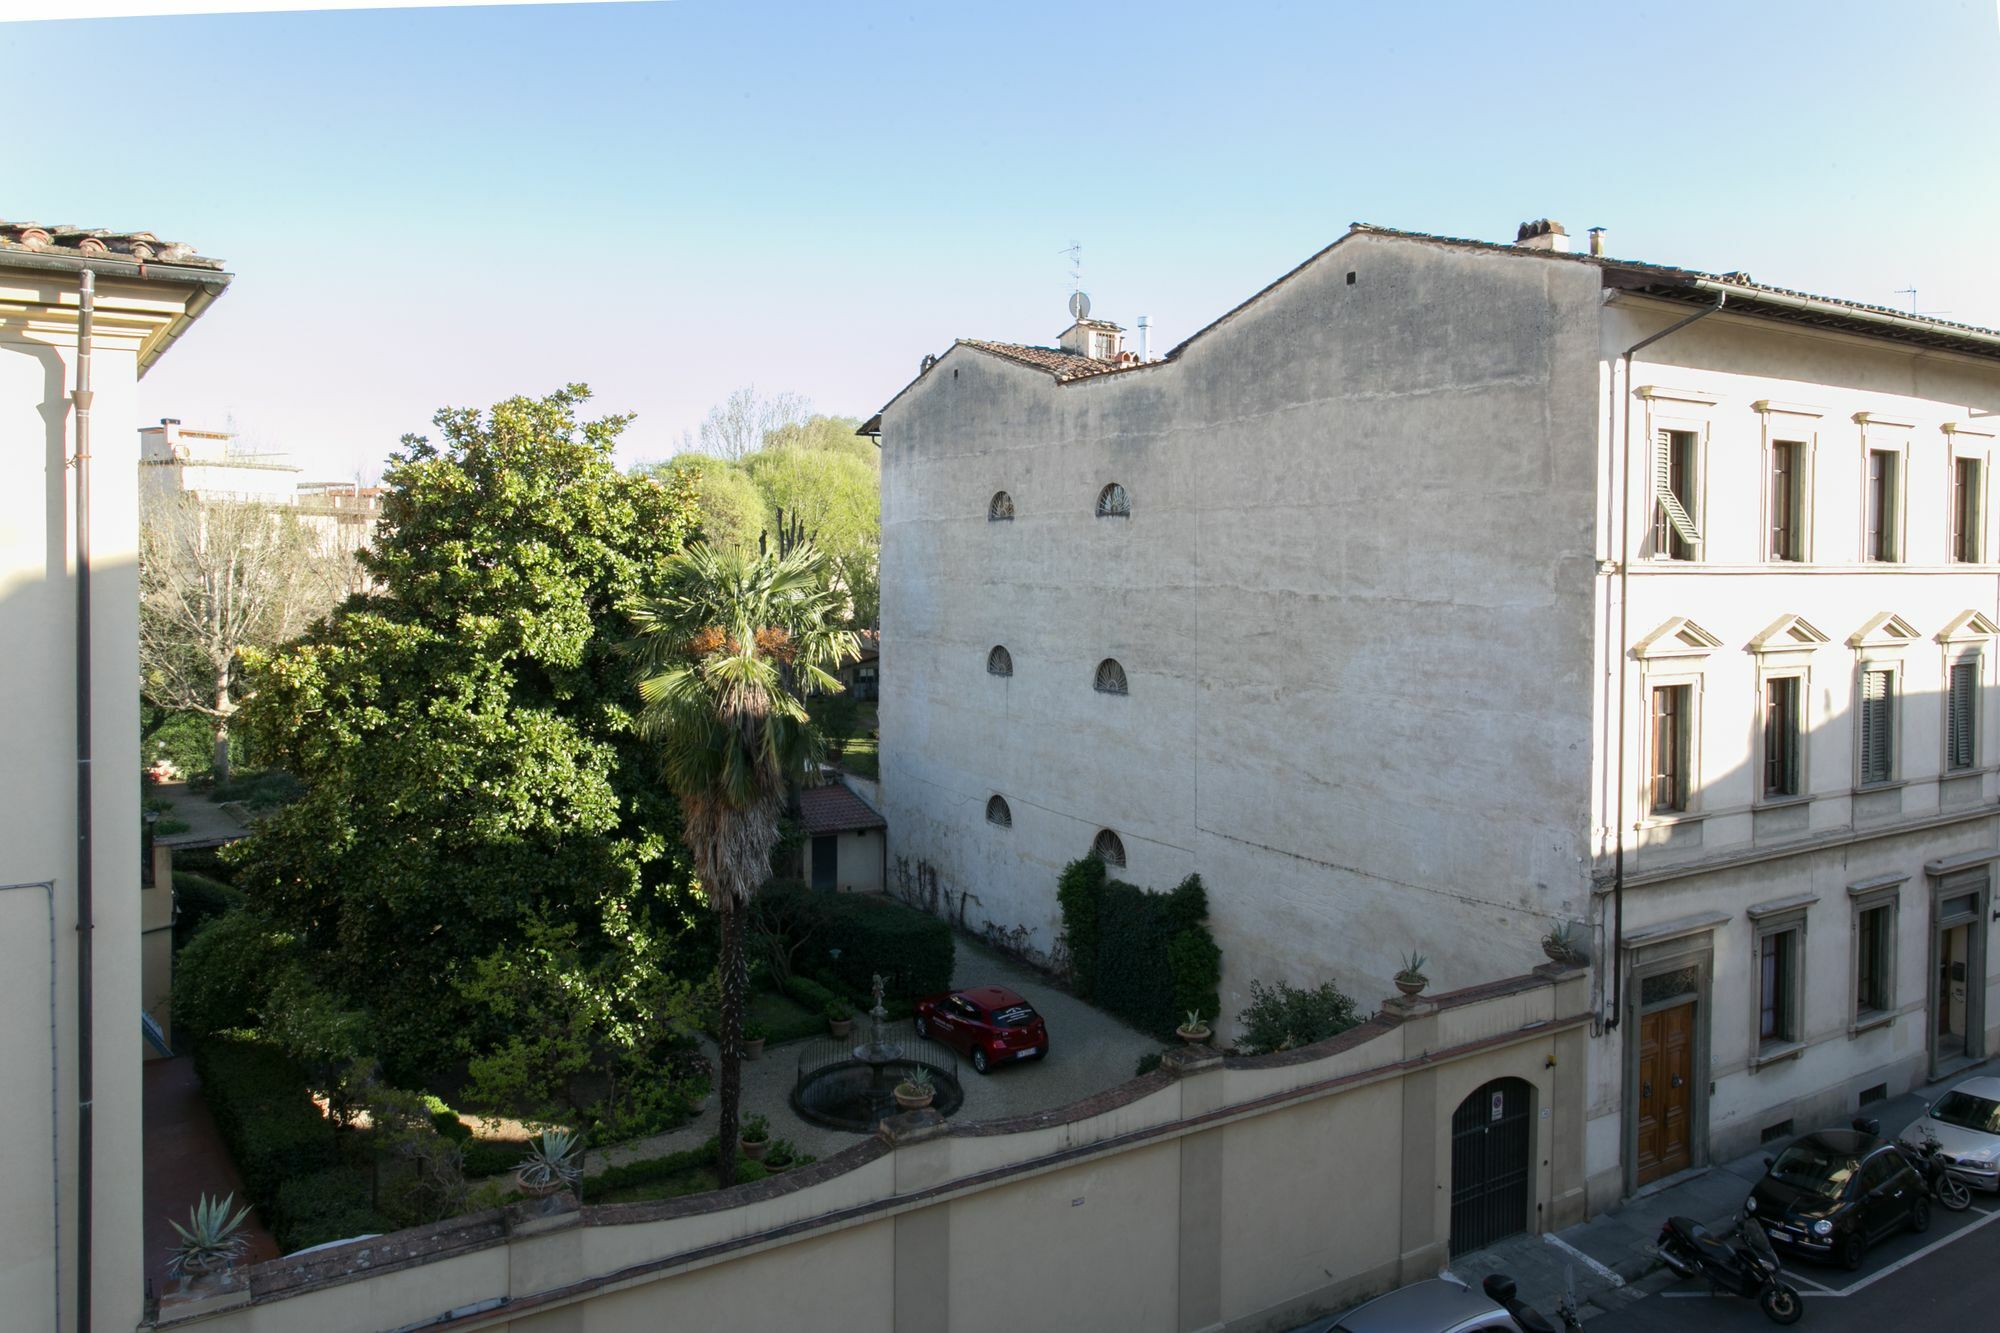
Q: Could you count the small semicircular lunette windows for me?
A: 6